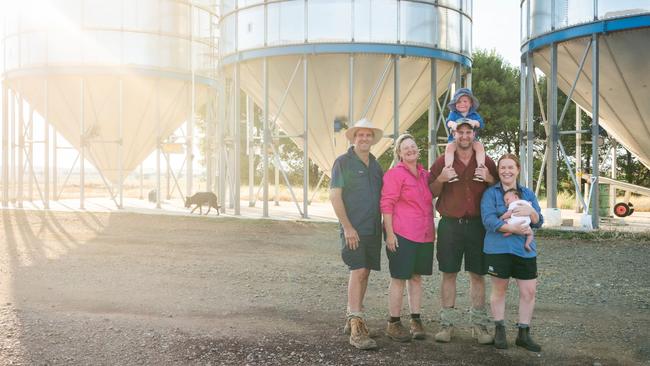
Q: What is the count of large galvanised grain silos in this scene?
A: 3